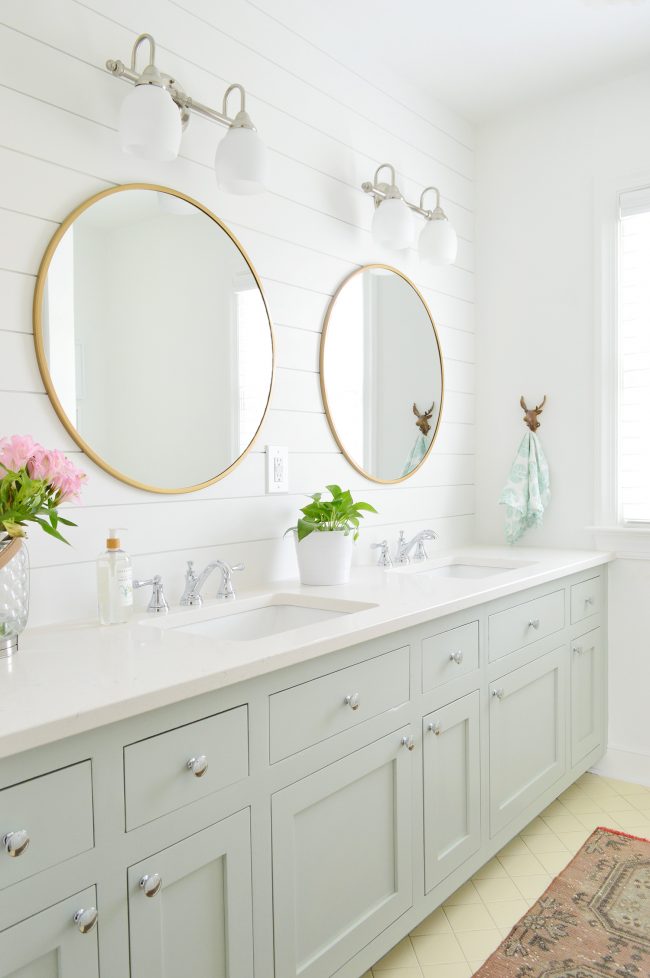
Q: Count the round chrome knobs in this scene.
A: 12